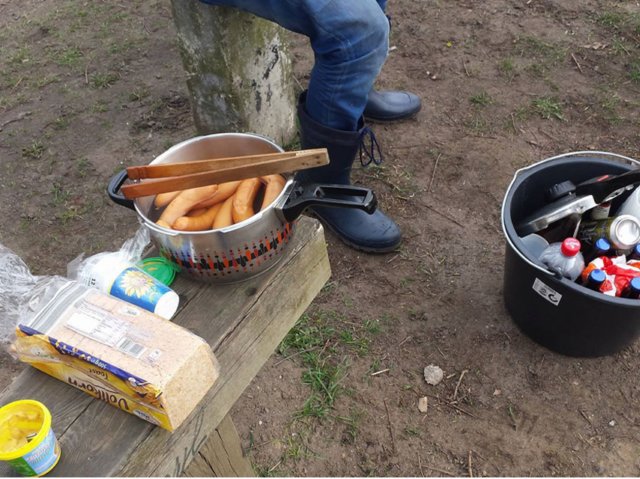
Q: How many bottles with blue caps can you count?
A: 4